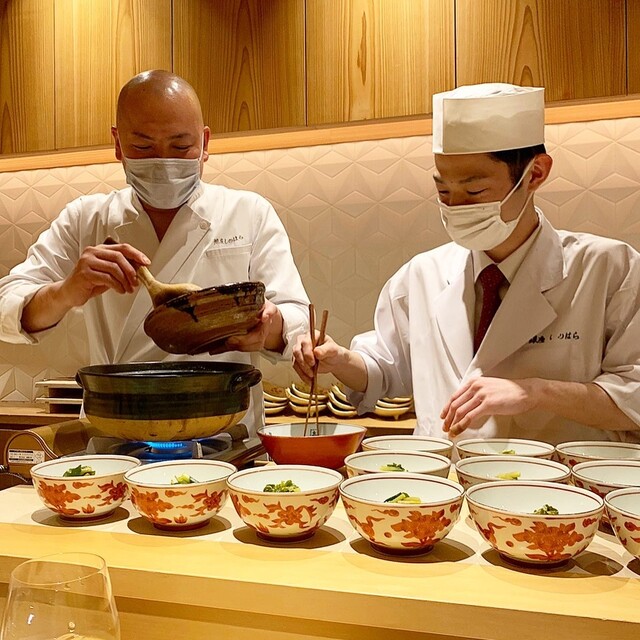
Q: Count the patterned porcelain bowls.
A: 12